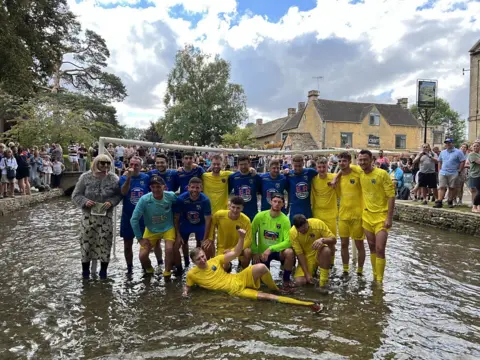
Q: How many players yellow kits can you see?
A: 7